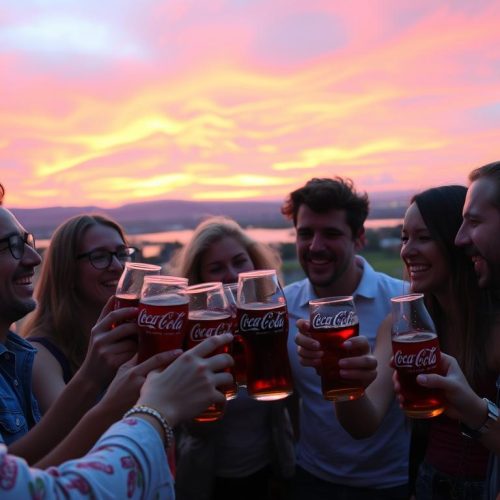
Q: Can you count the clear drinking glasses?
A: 7